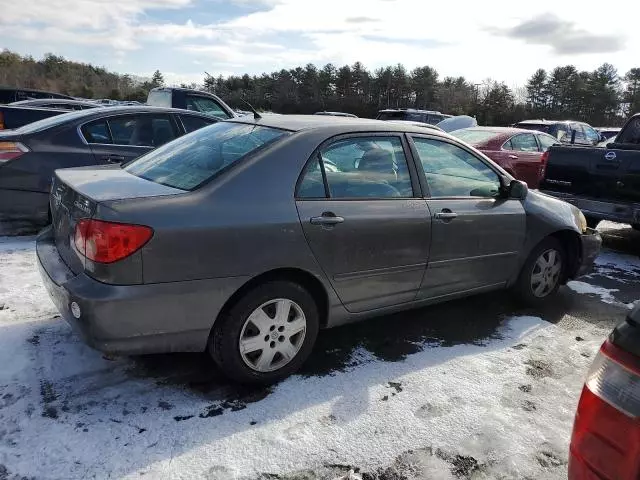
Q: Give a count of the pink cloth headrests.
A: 0